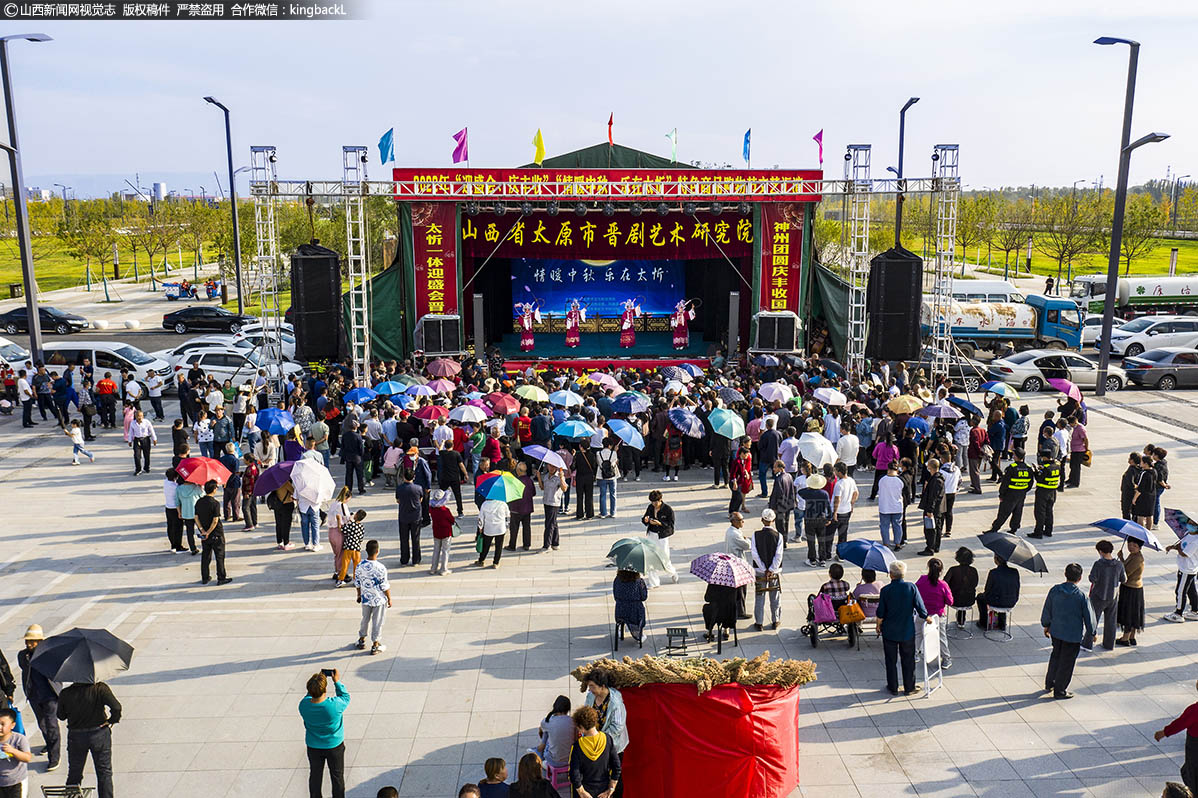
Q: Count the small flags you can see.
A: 7